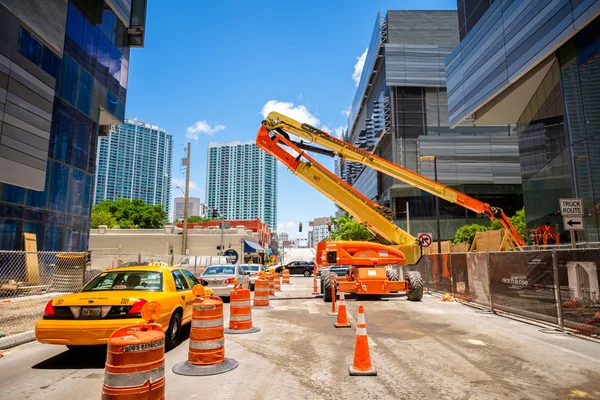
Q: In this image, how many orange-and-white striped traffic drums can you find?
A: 7